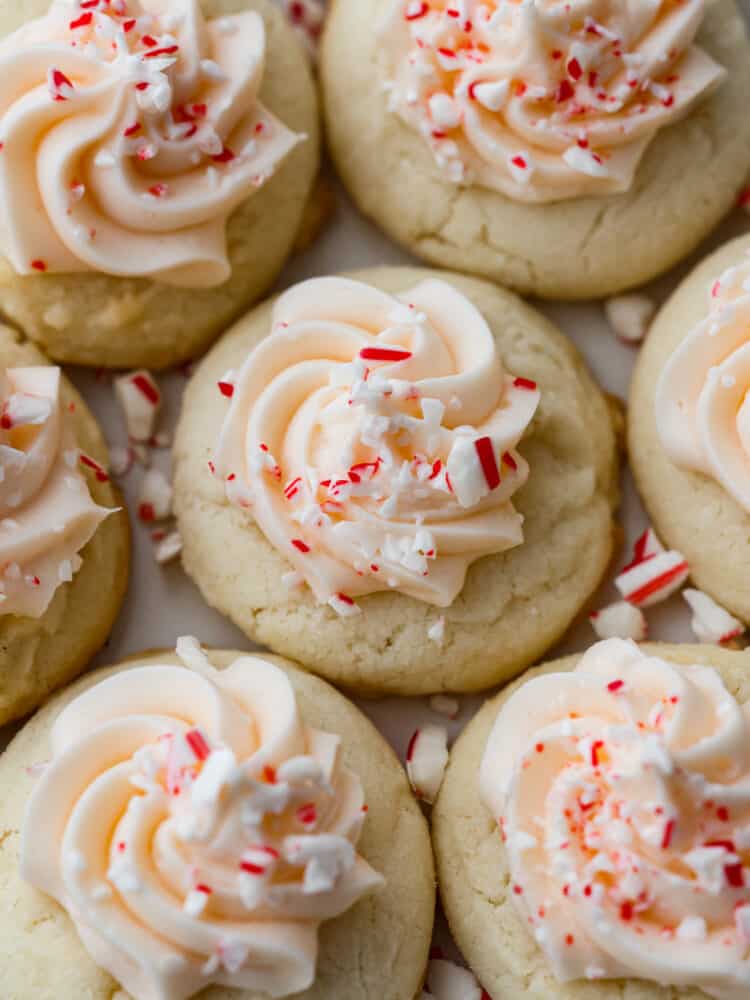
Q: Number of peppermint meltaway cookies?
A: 7